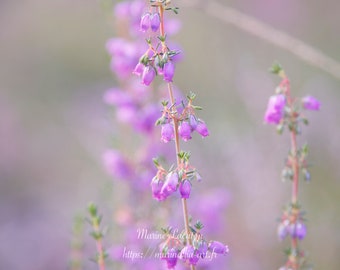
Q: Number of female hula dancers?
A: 0